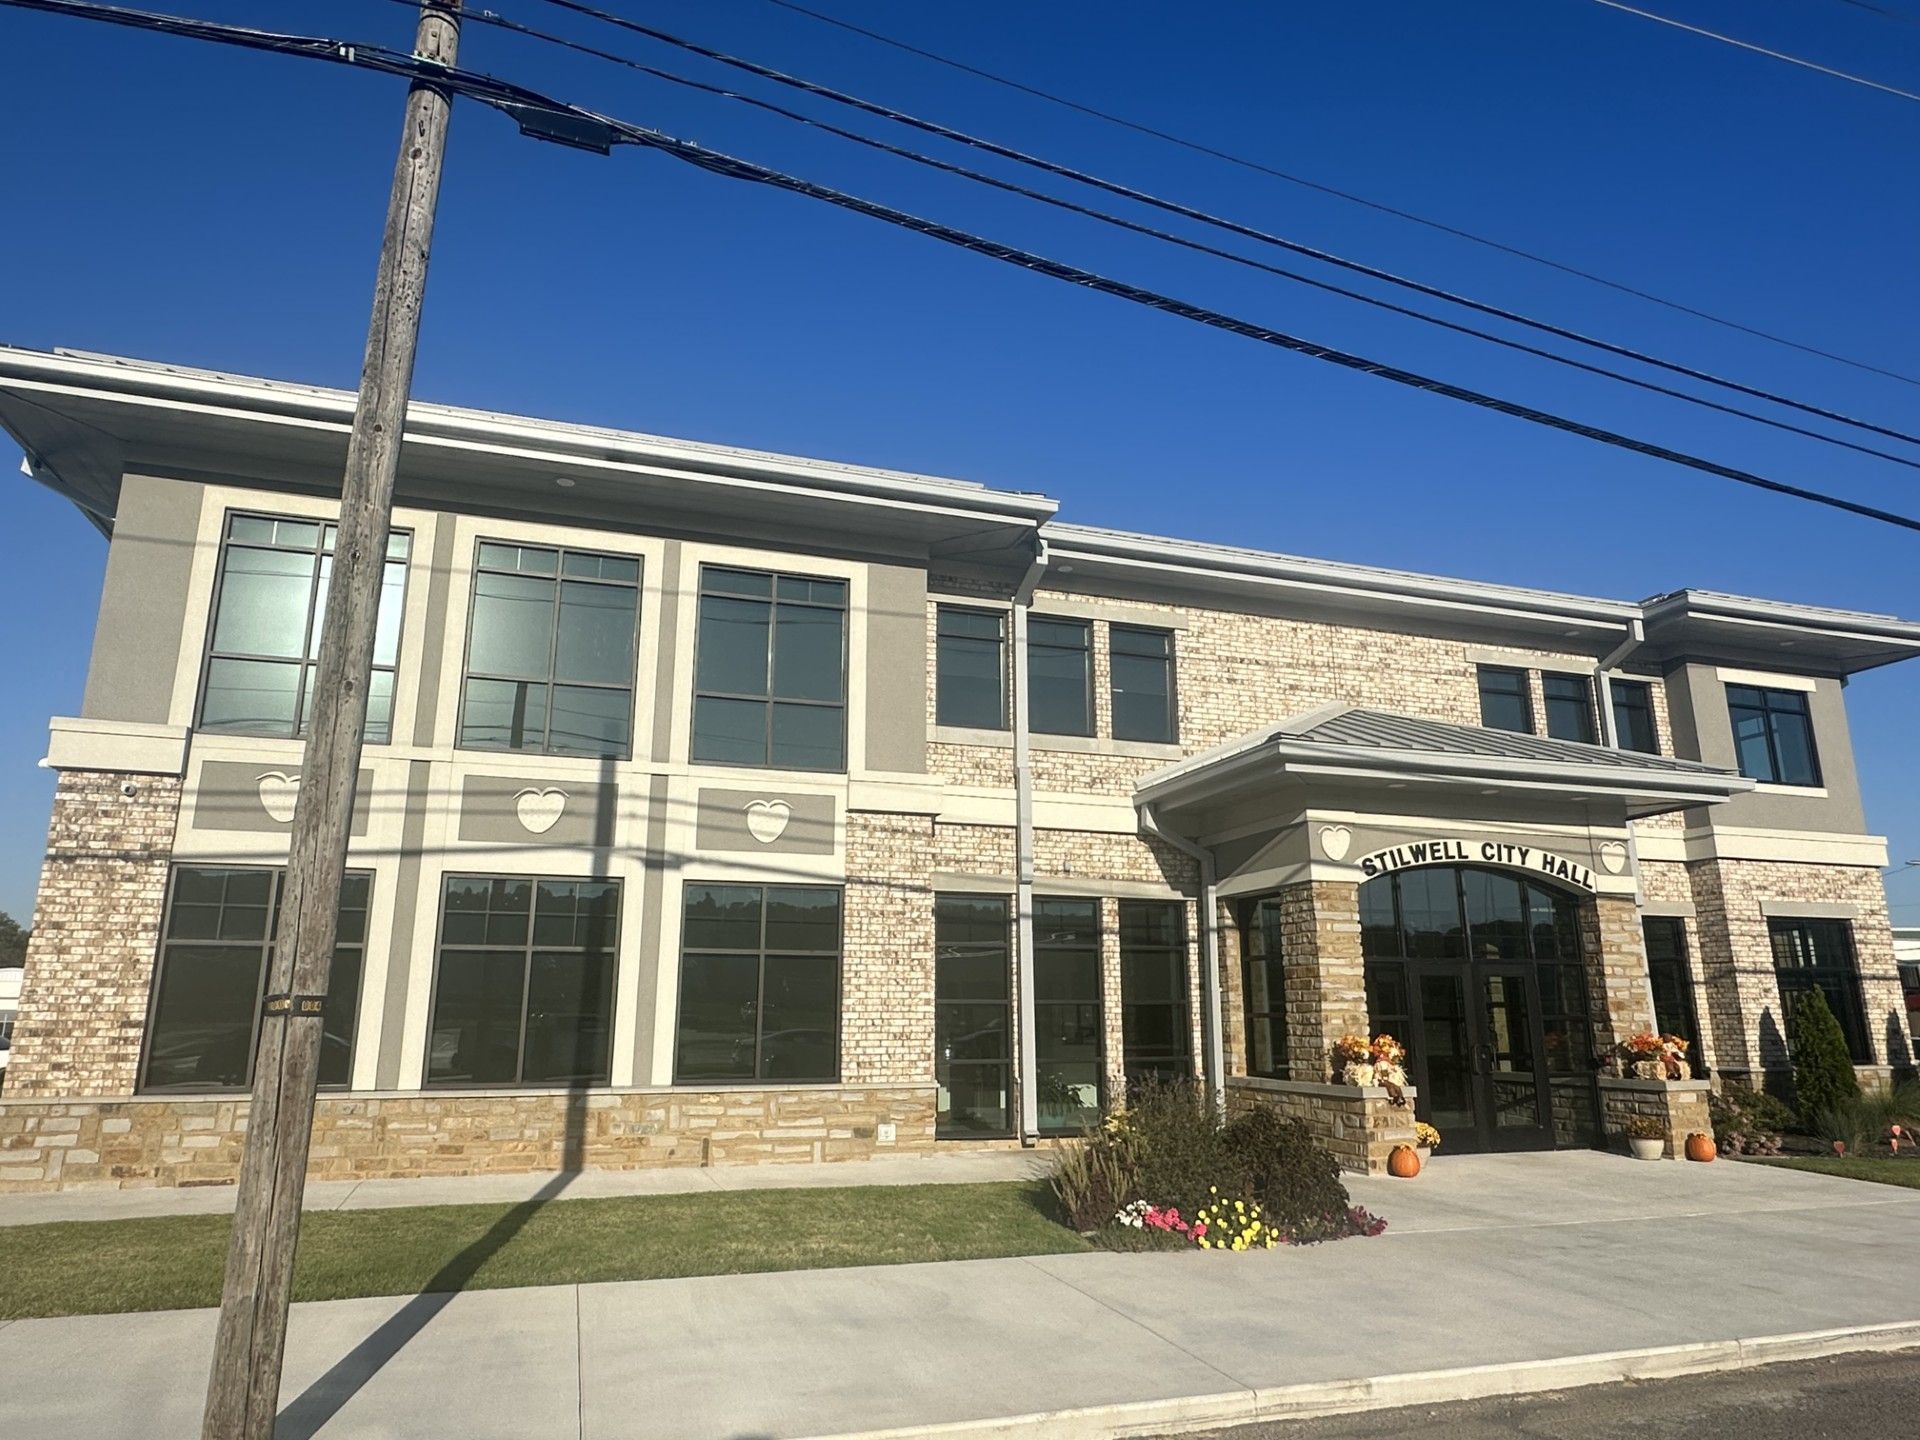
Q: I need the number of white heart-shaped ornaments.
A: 5